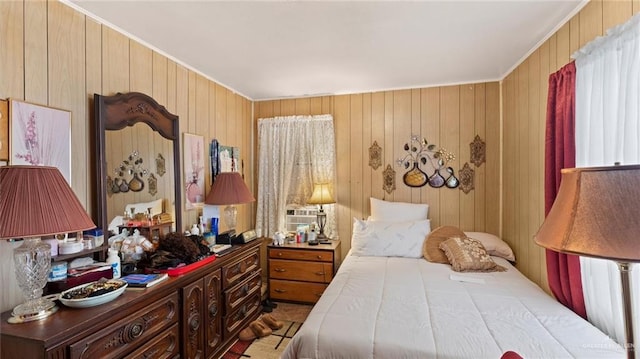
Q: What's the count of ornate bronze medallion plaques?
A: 4